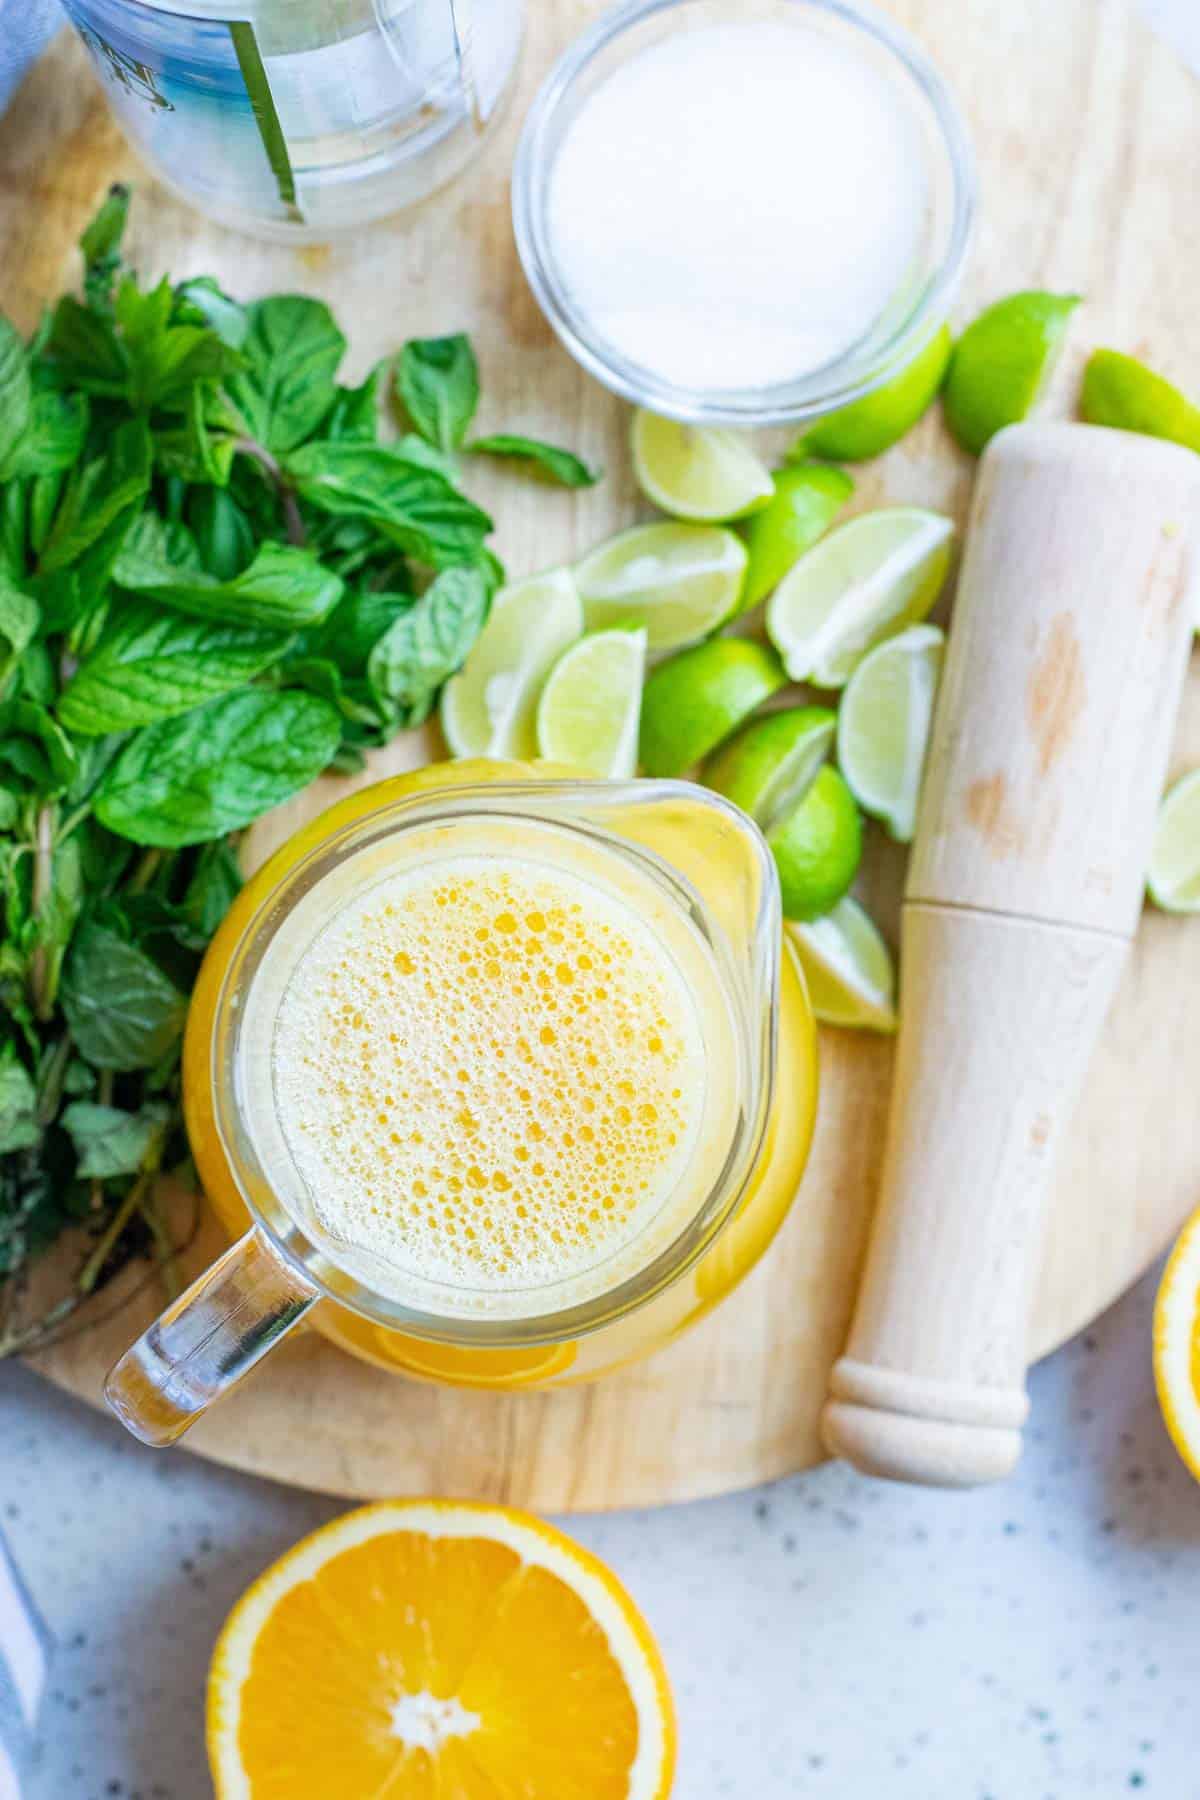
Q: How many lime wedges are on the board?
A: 15